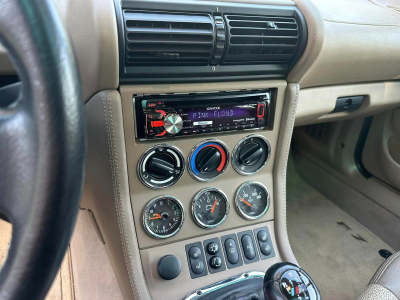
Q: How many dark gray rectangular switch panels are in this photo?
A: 5